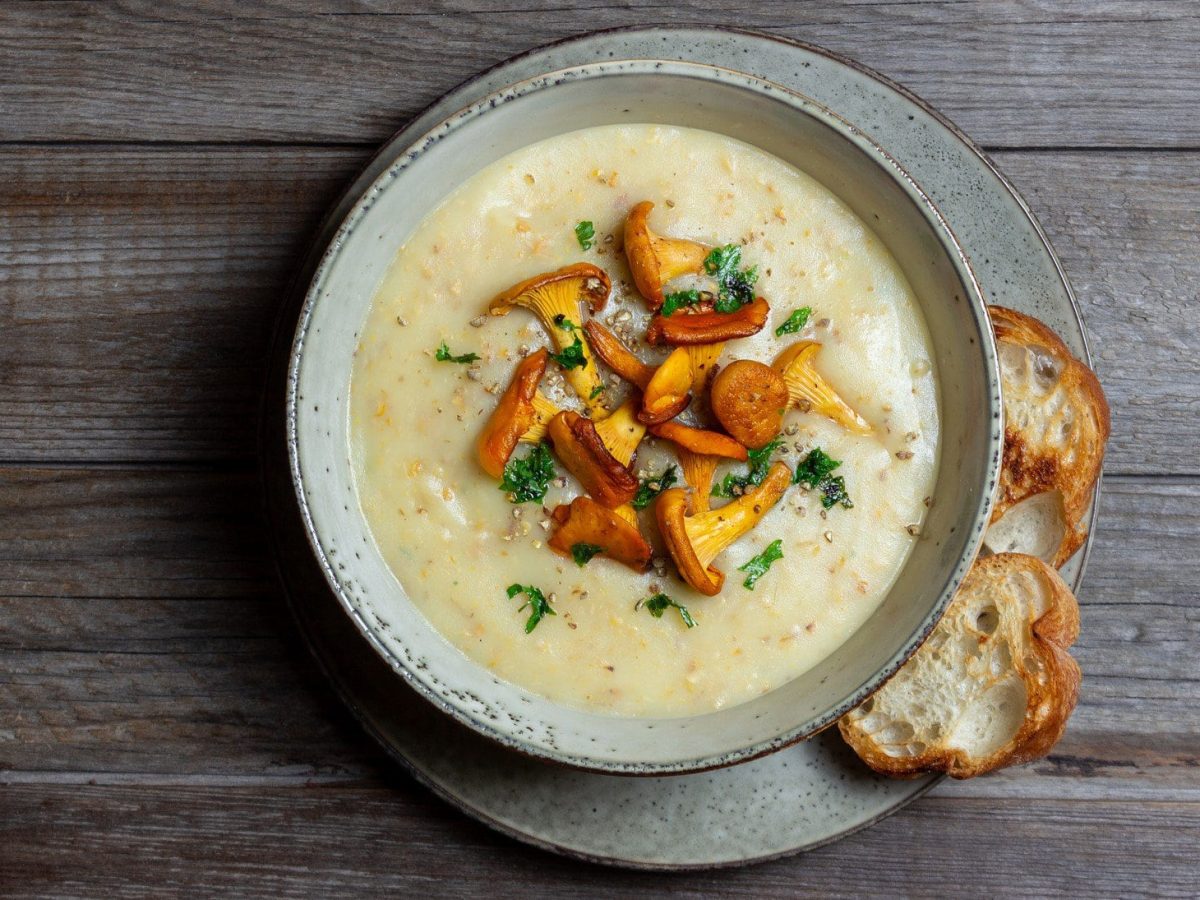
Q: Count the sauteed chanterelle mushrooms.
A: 11